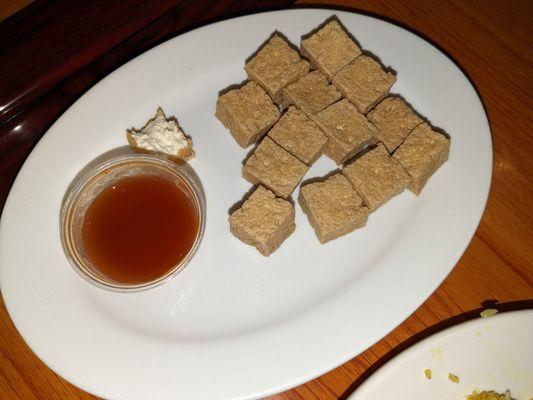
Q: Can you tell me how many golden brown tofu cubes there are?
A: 13